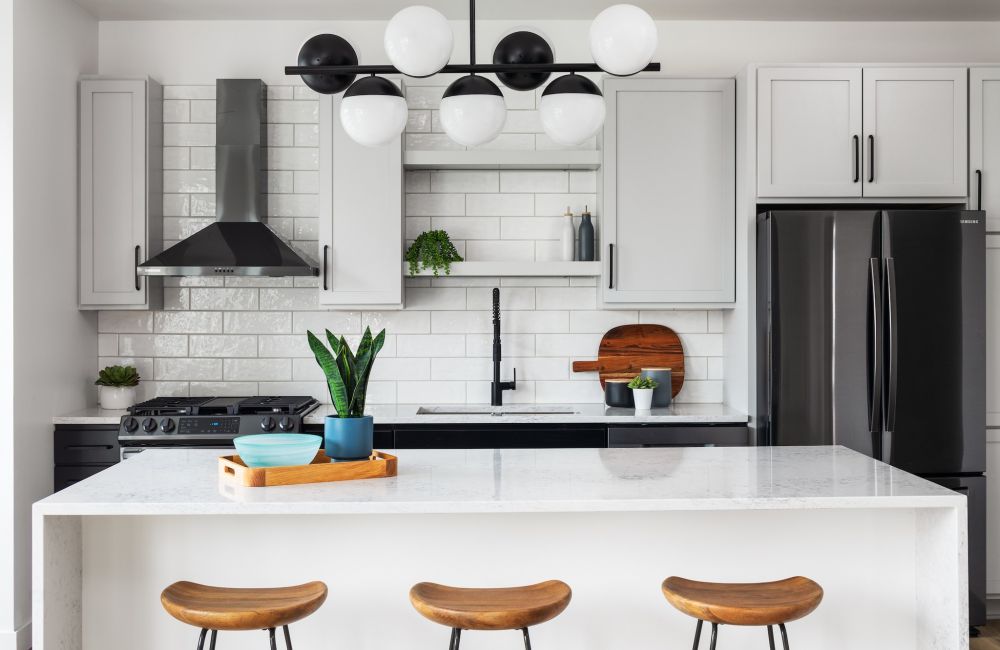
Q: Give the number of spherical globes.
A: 7